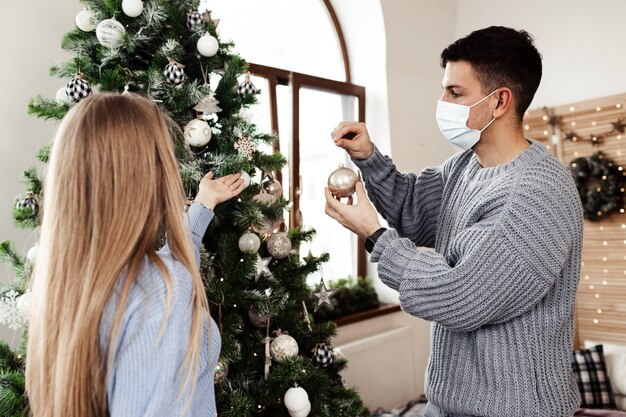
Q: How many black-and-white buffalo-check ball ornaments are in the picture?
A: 6